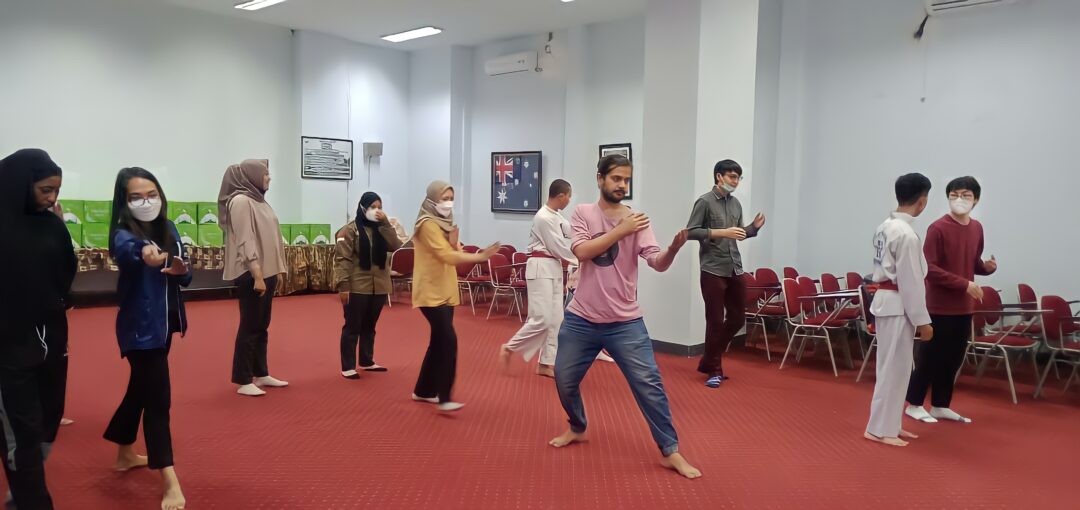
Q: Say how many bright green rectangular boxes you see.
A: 11